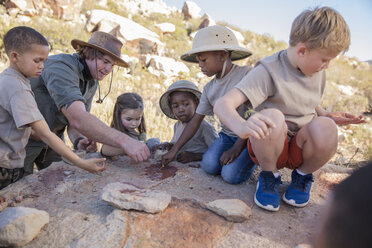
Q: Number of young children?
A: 5